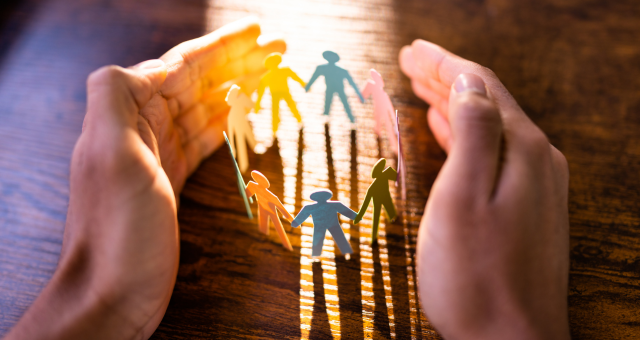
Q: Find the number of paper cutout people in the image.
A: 9